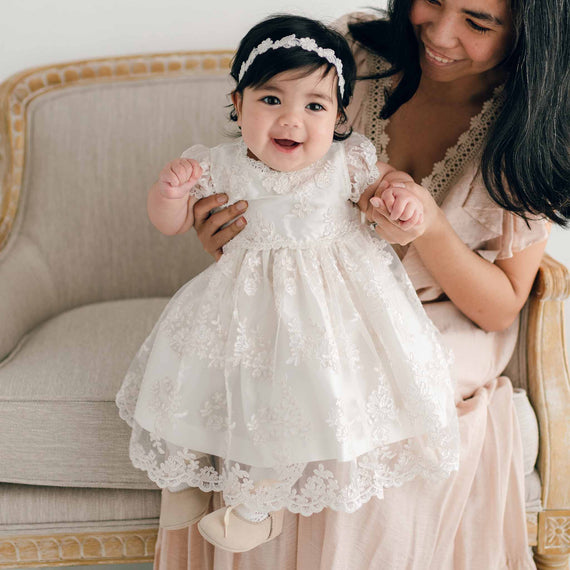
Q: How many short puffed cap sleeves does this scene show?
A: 2